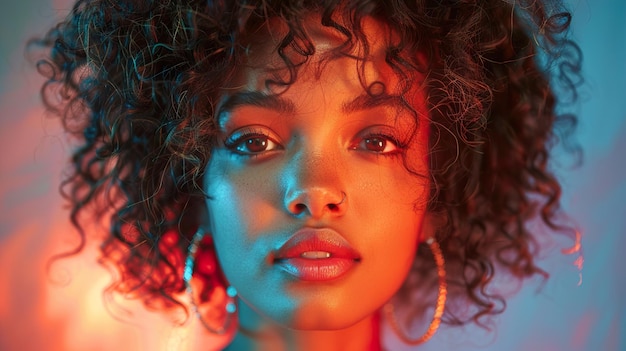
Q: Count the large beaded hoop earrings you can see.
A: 2